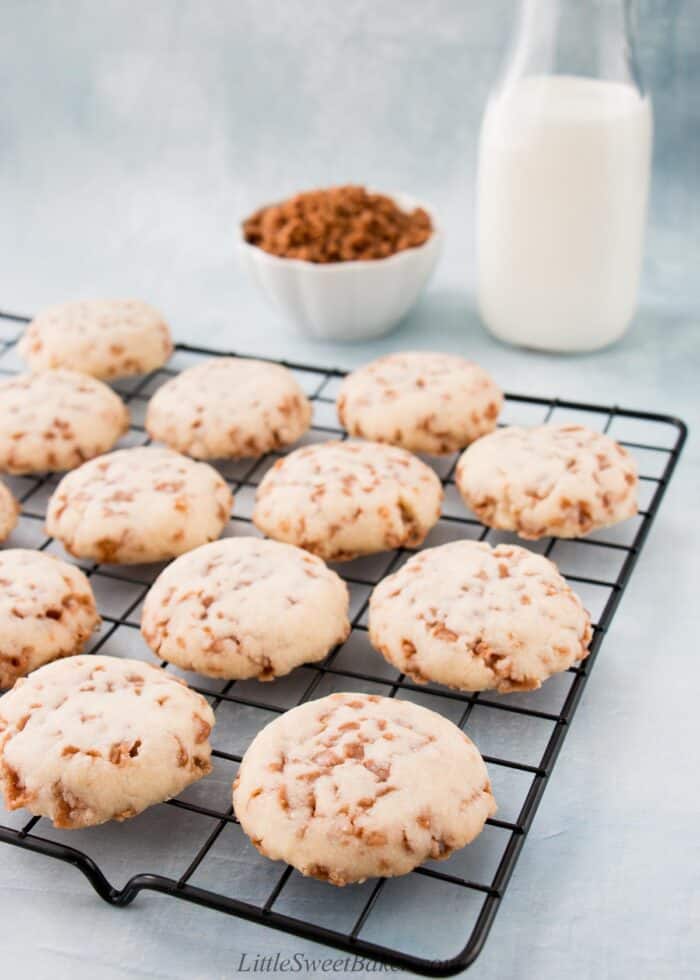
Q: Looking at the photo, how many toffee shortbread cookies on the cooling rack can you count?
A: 13